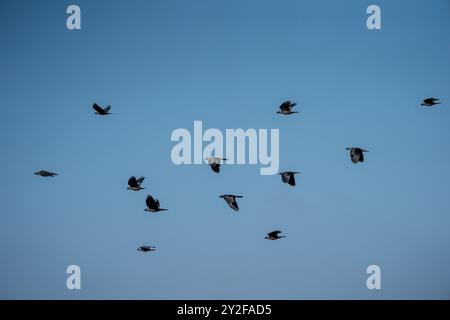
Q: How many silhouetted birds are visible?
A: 12